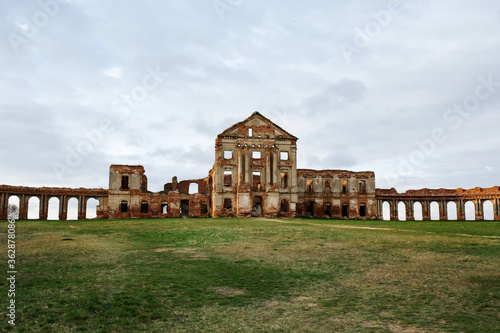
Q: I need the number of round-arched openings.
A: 13